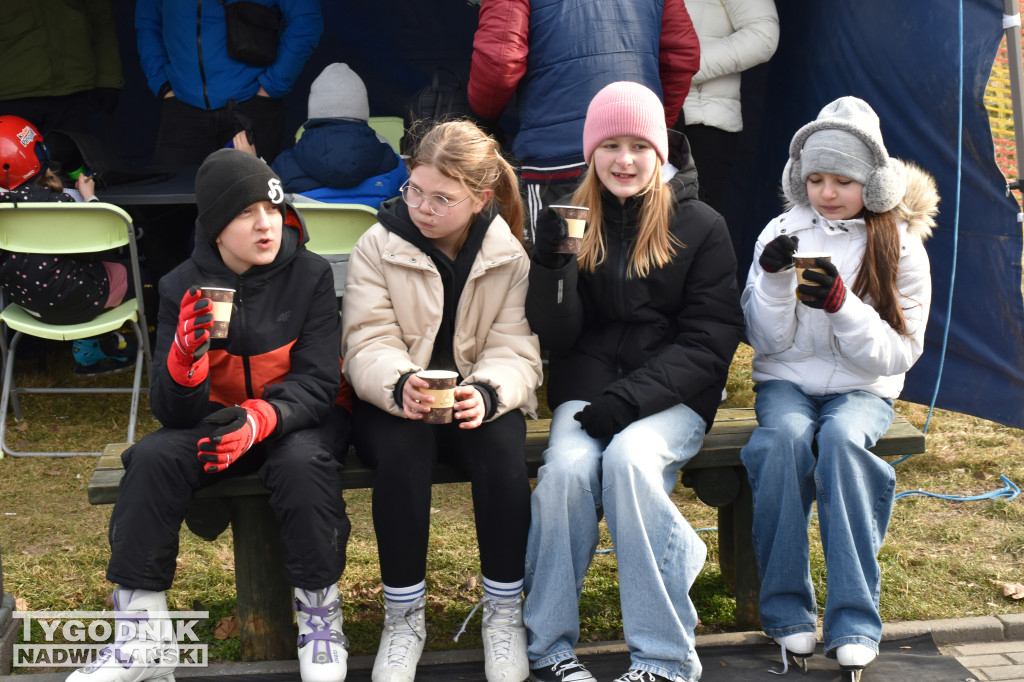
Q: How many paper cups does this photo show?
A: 4